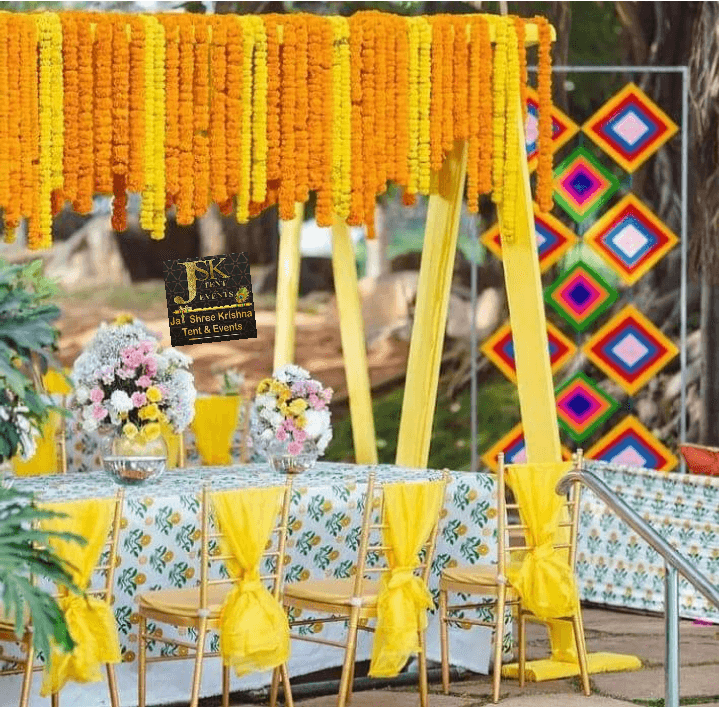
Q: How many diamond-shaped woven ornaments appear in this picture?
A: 11